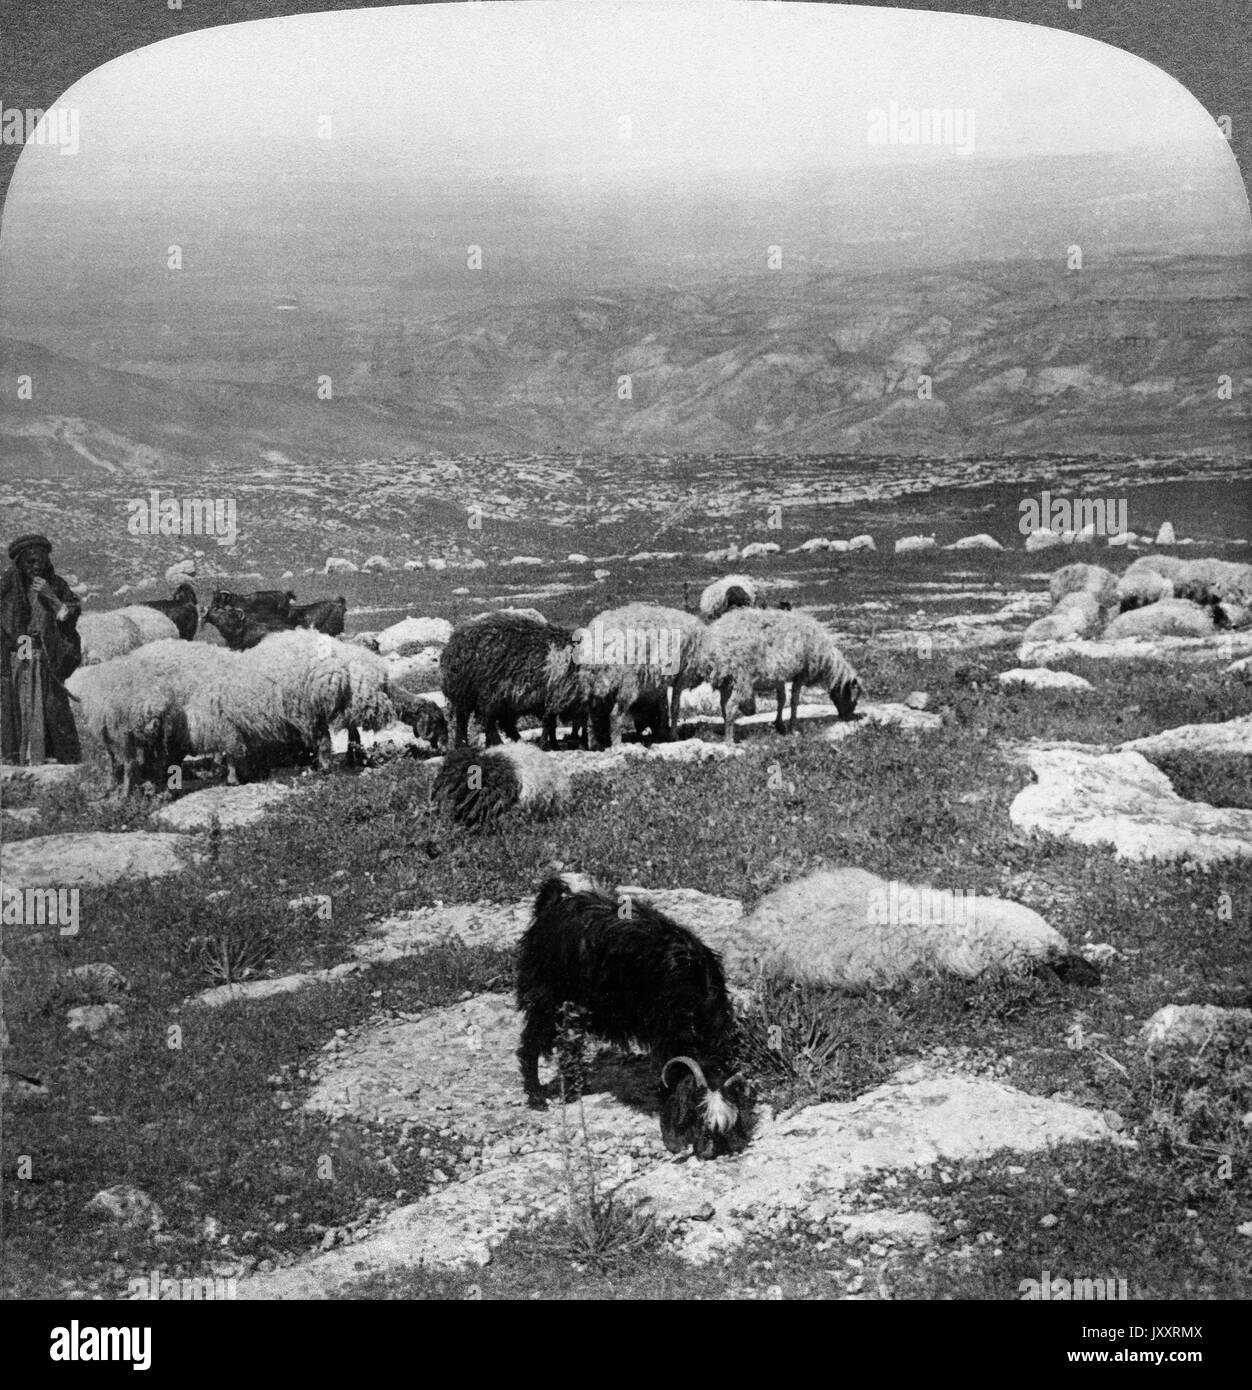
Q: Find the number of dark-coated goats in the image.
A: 5